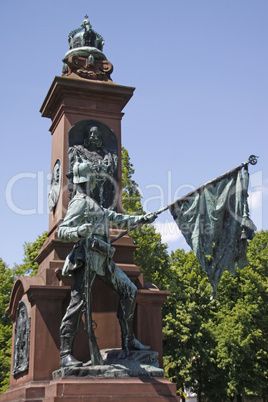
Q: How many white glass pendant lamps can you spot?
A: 0